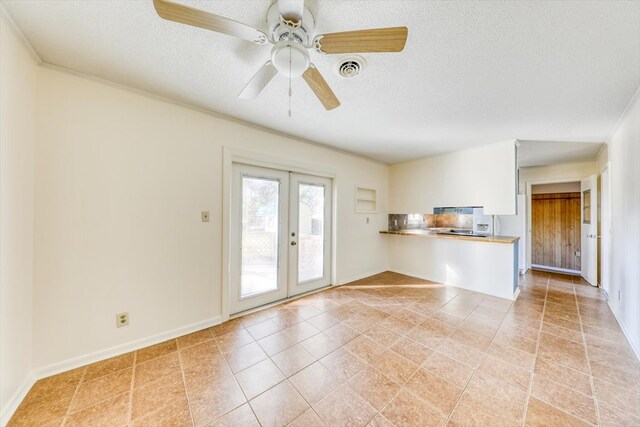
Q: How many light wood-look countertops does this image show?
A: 1